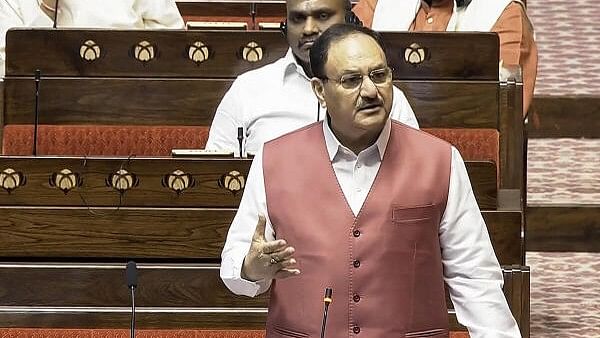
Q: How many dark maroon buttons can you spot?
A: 4